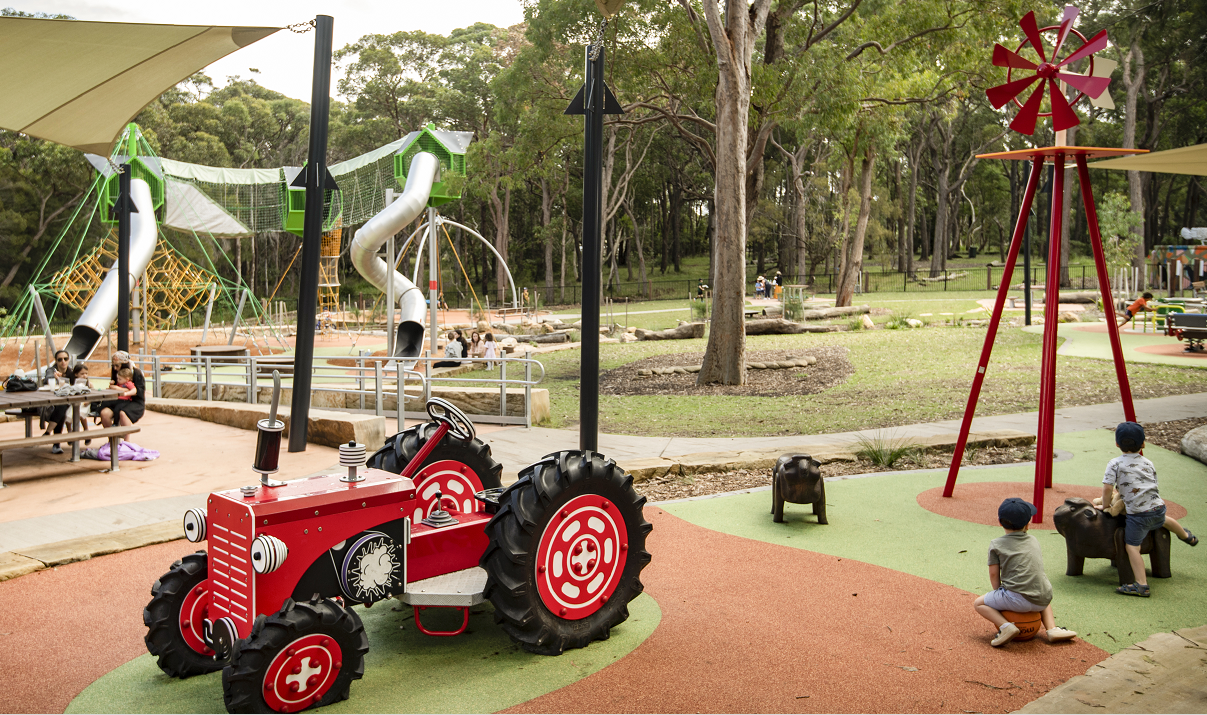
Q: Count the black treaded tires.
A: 4